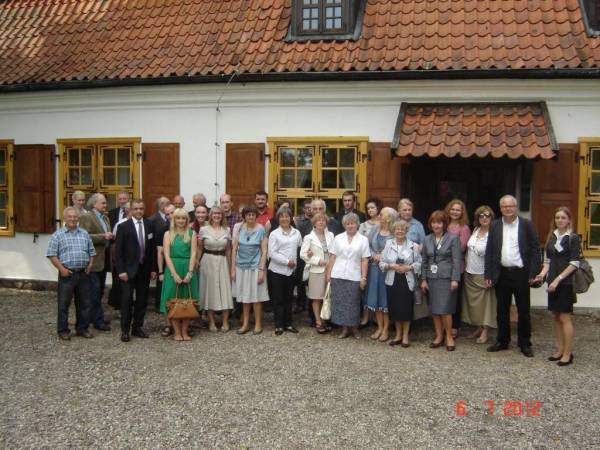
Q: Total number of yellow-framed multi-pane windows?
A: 4